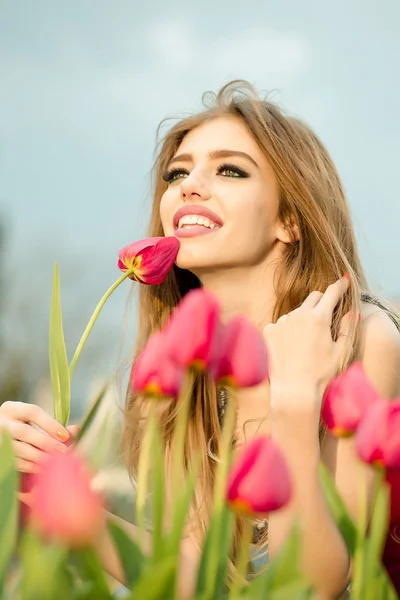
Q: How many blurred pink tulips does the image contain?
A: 7